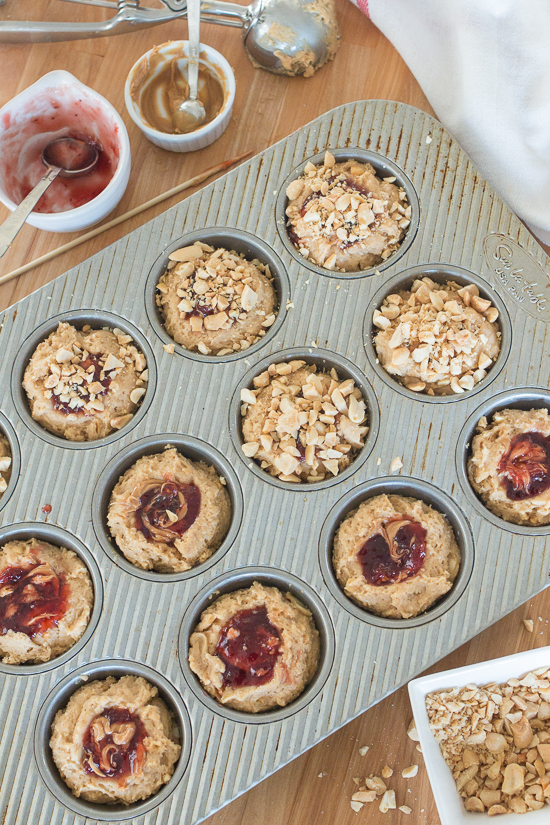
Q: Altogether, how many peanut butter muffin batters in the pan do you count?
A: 12